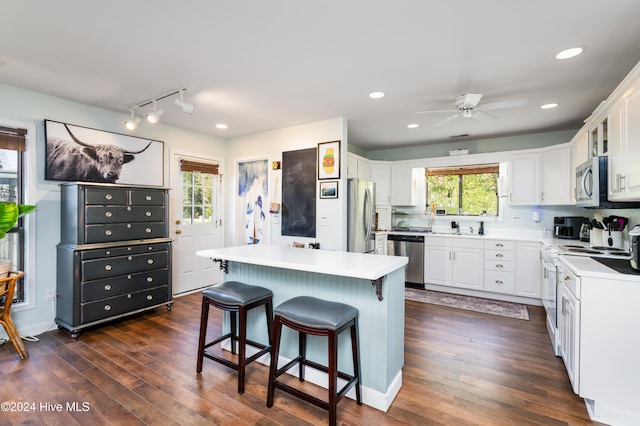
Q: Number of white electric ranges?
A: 1